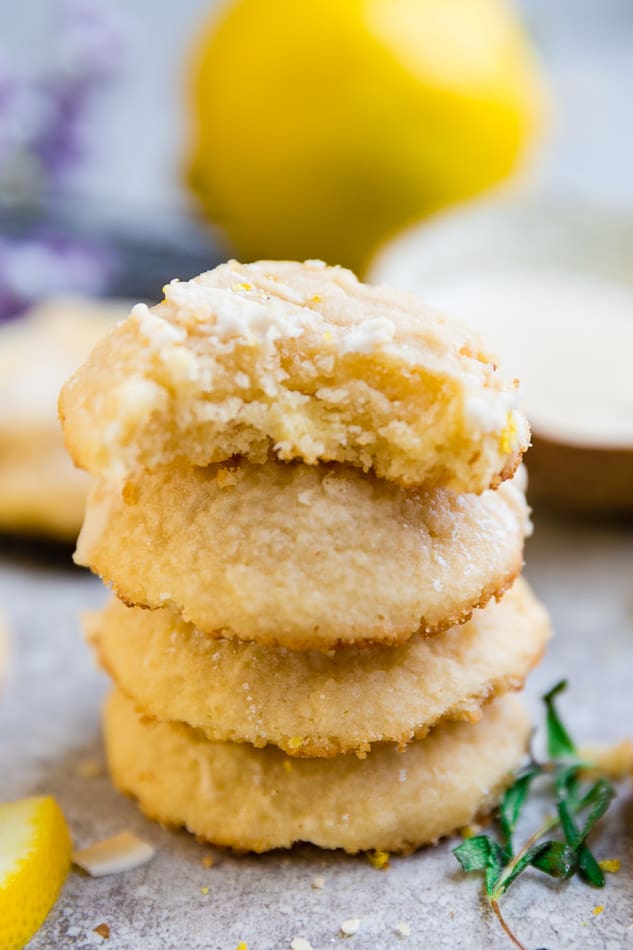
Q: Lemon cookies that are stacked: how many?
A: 4